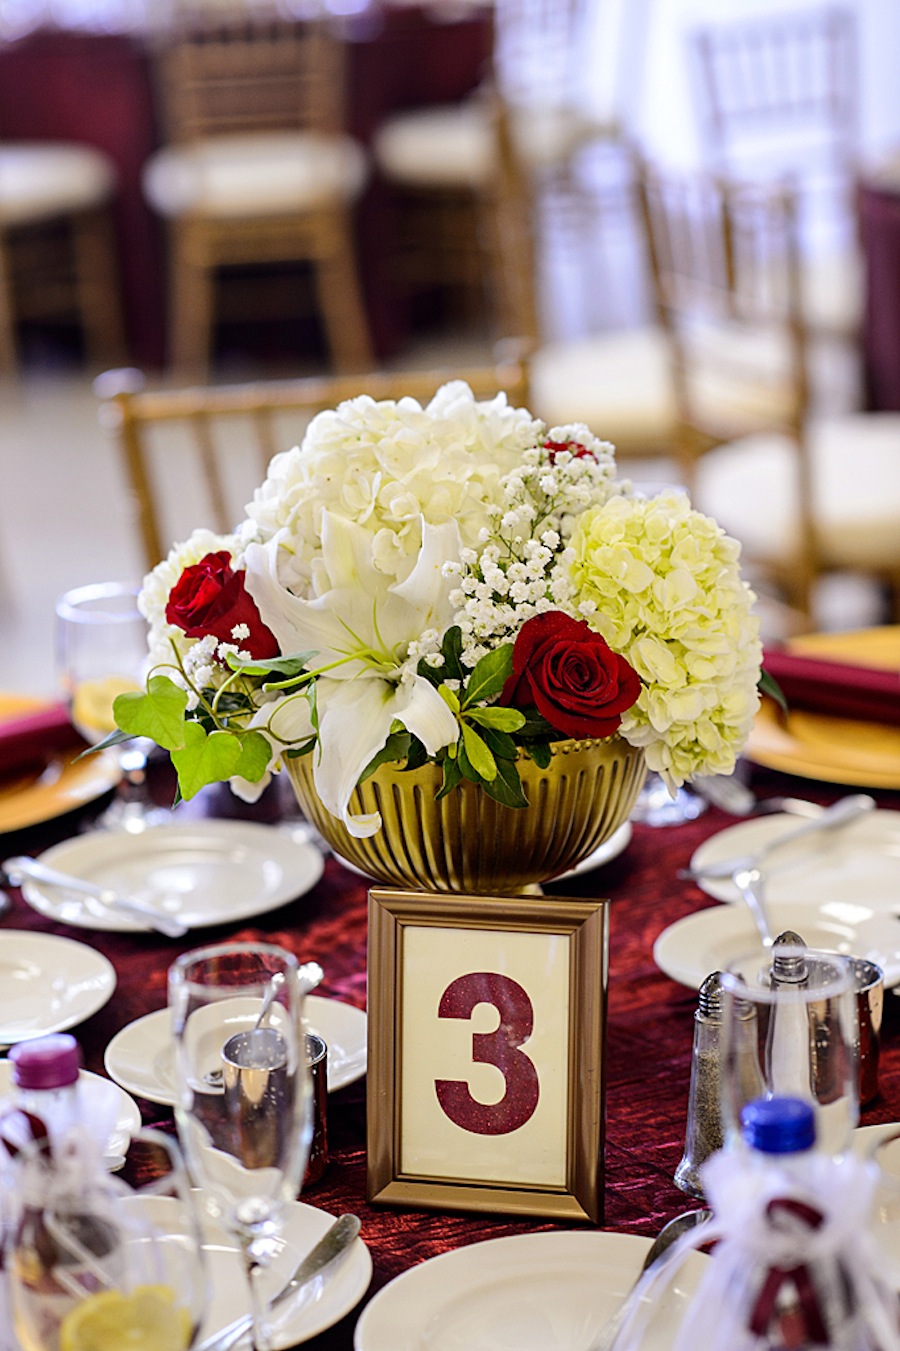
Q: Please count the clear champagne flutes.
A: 2